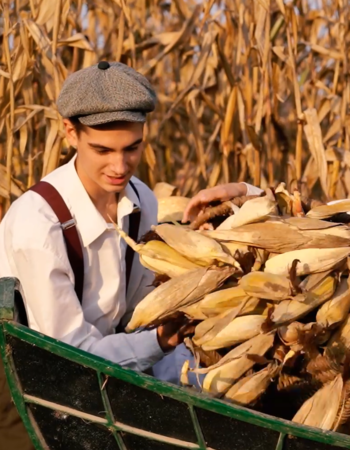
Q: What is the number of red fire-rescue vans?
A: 0